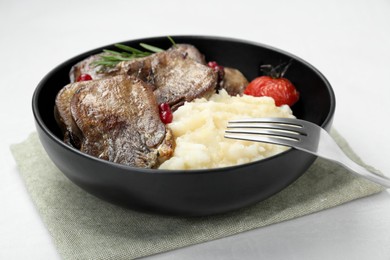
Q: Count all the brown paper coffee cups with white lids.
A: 0